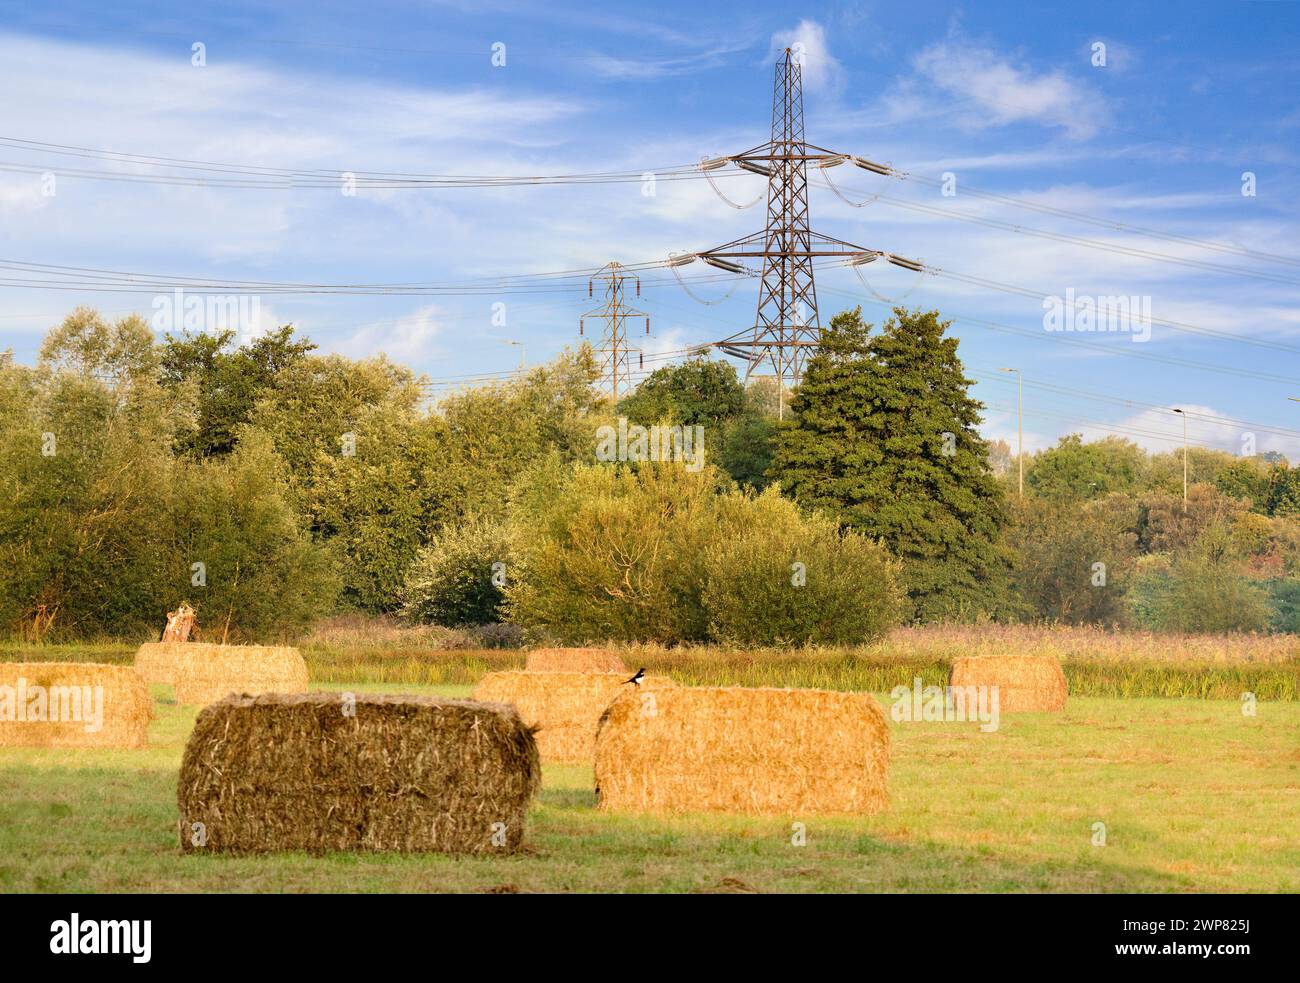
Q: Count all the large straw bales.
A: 8